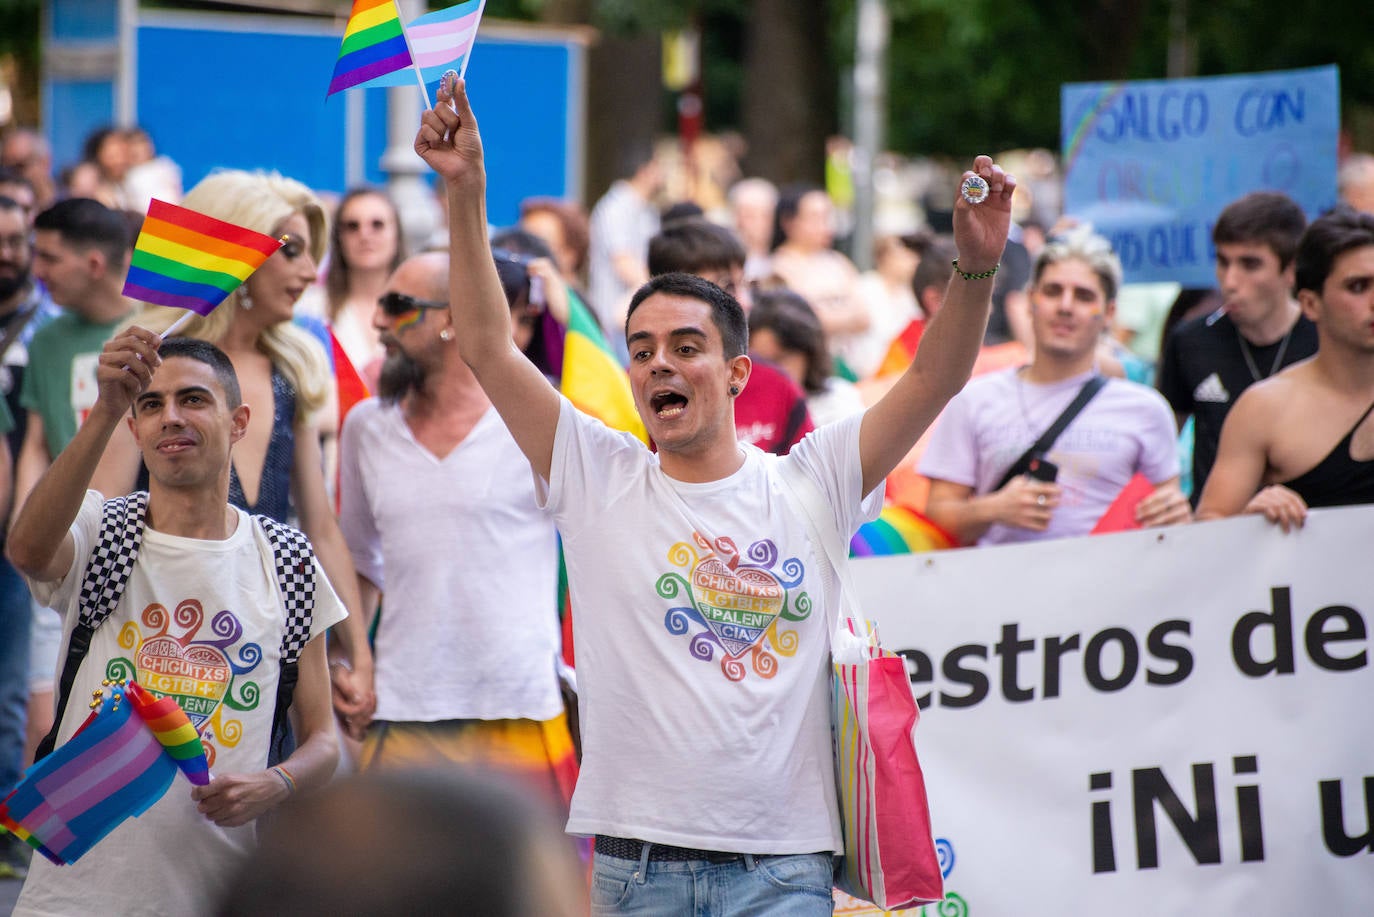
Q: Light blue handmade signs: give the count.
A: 1